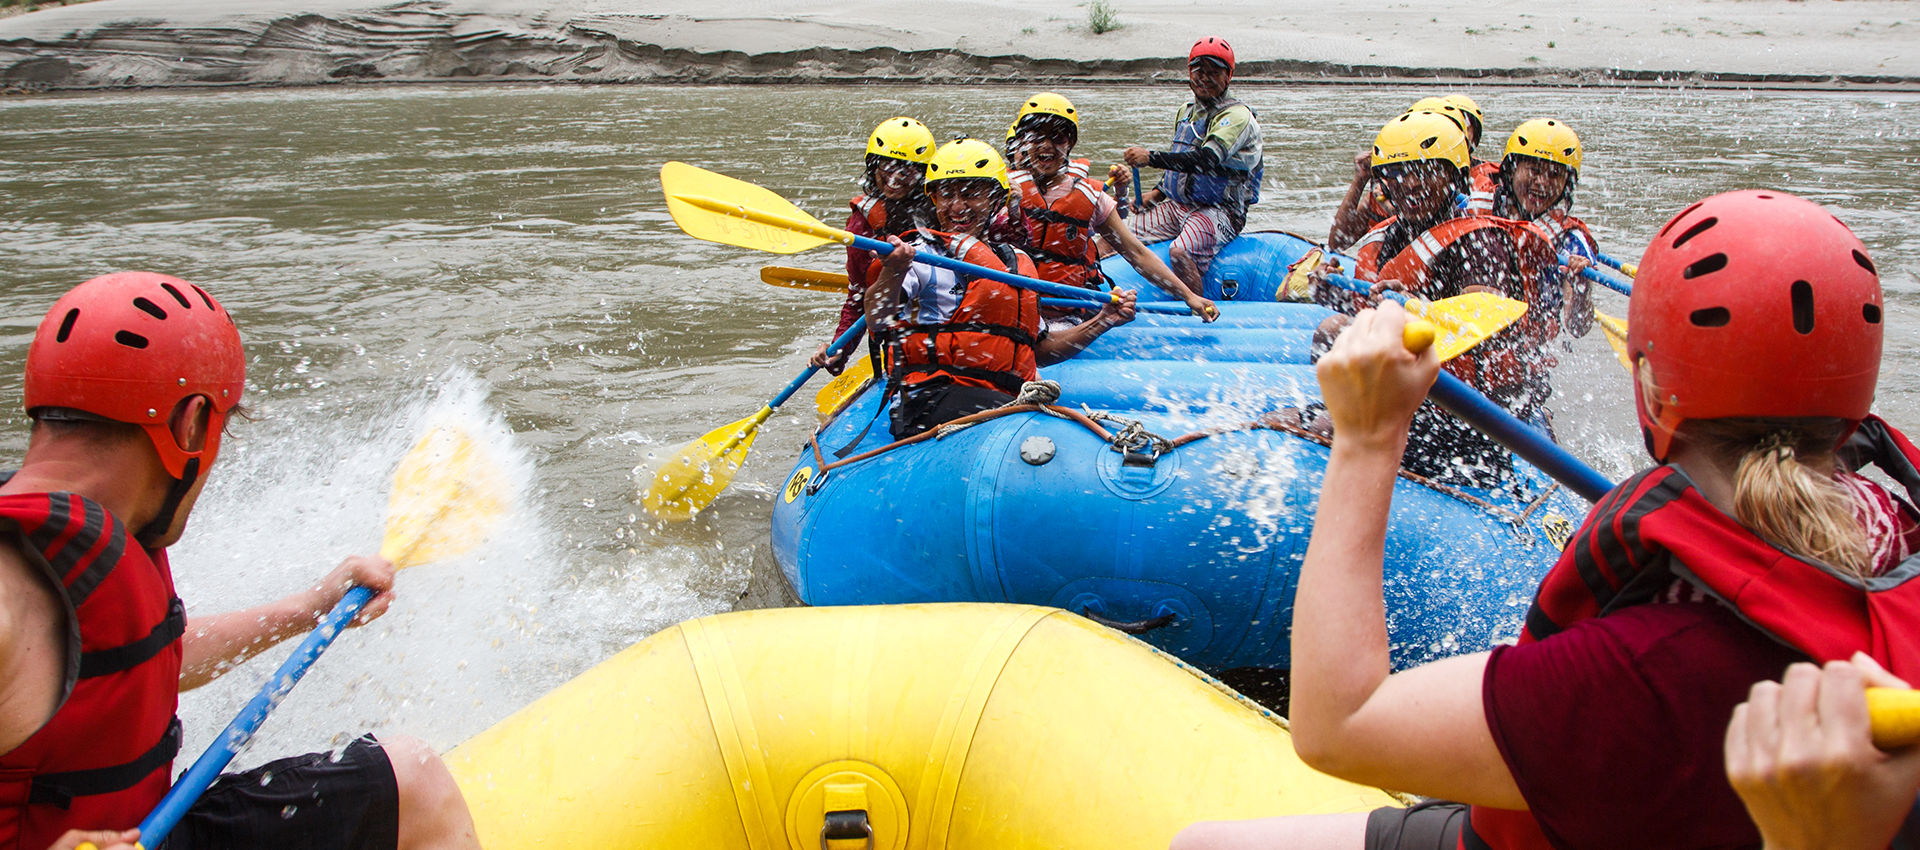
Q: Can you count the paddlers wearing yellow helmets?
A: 8